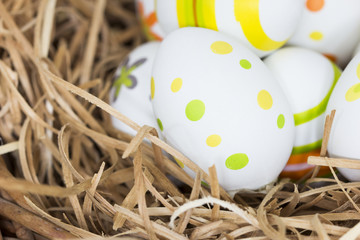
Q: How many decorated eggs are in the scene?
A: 7